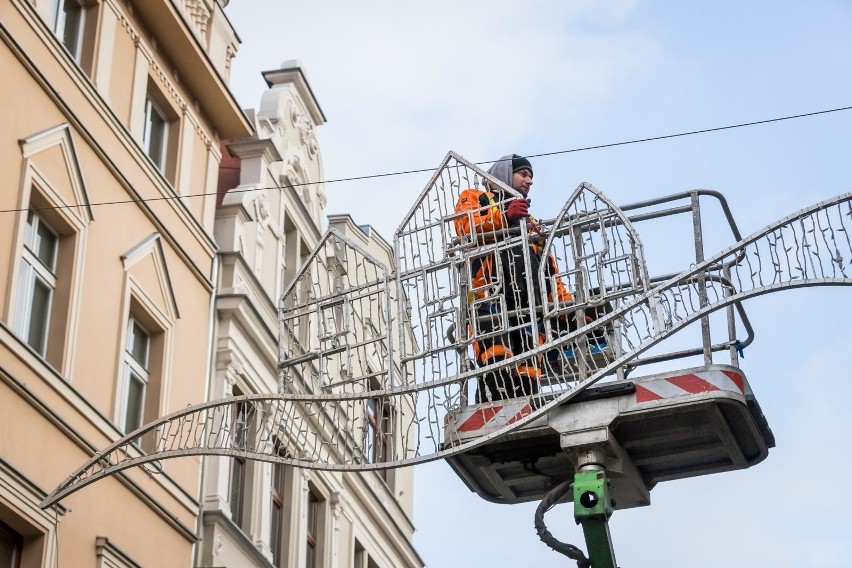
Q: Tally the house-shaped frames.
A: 3